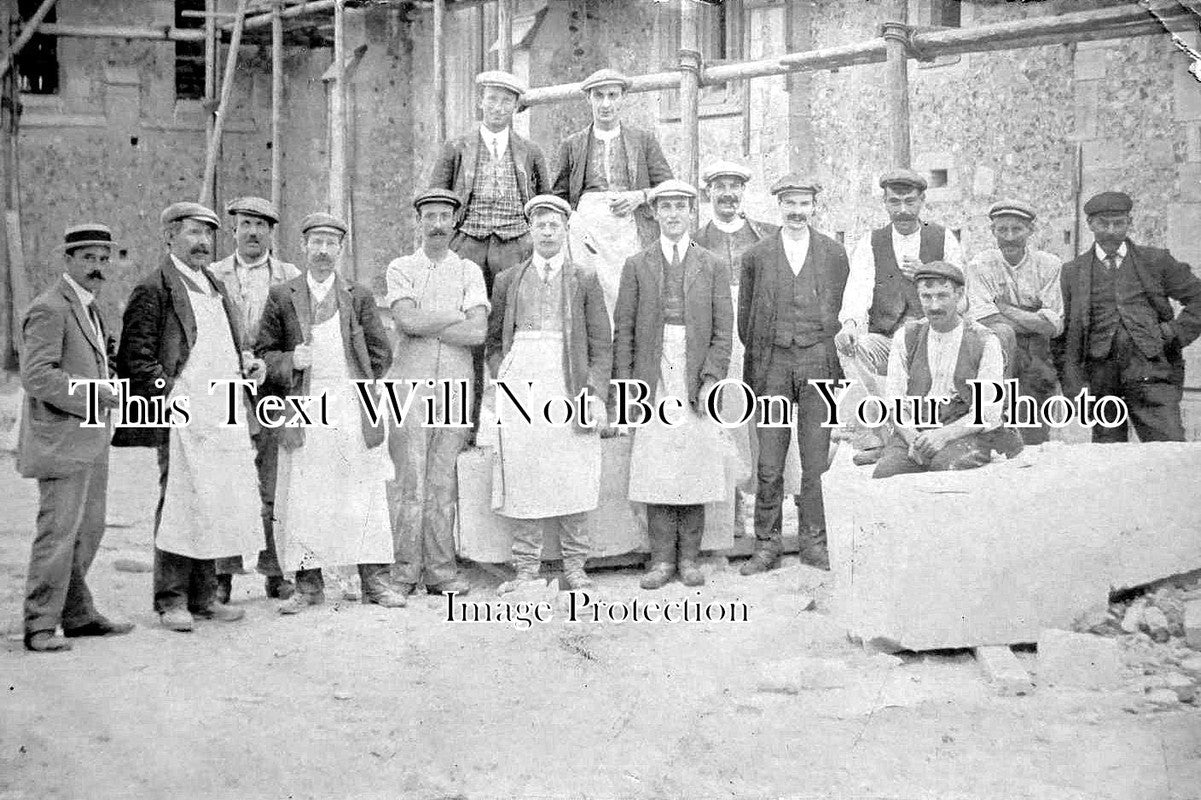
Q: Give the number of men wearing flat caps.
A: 14